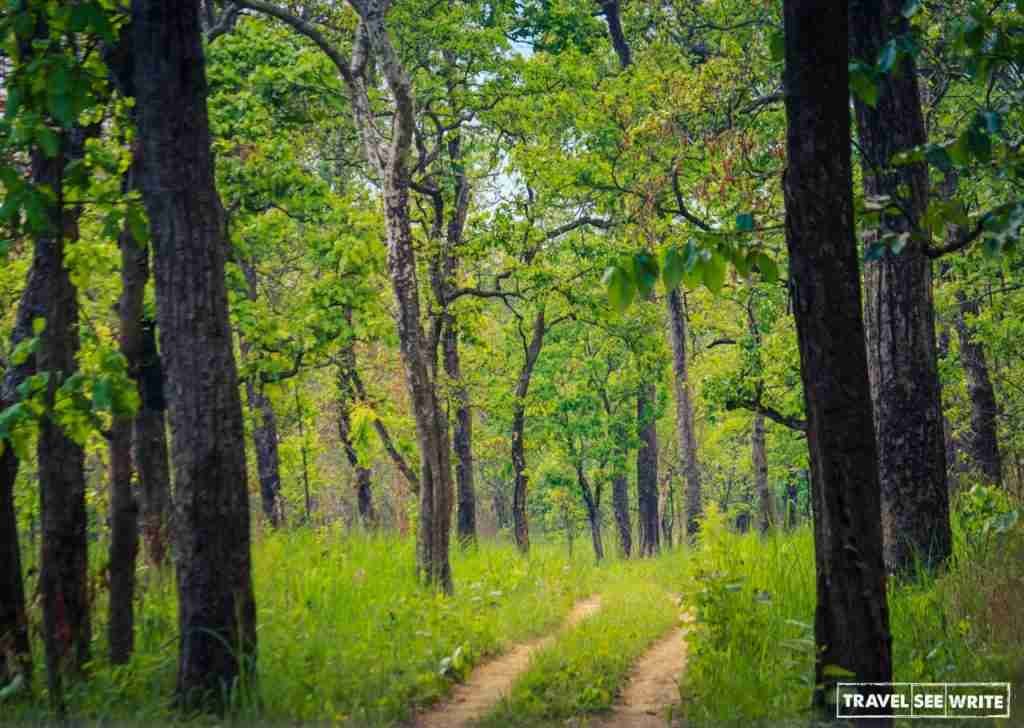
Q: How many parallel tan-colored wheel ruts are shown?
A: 2